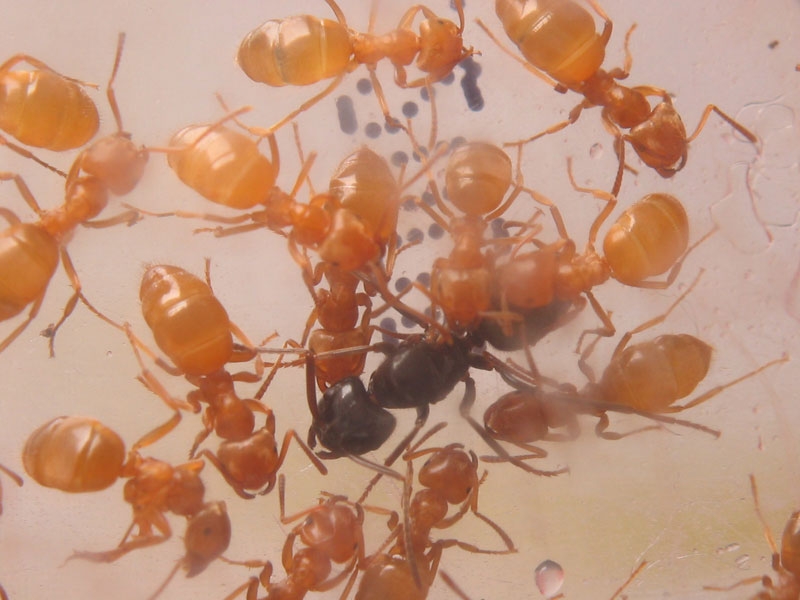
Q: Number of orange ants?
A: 14